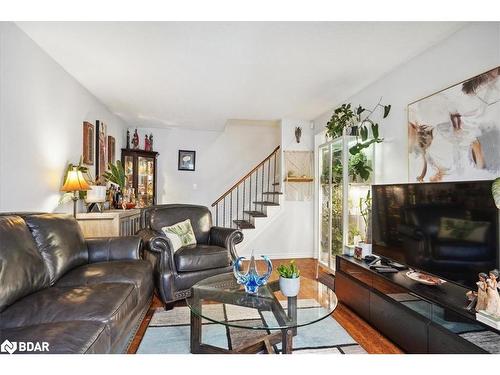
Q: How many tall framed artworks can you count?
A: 3